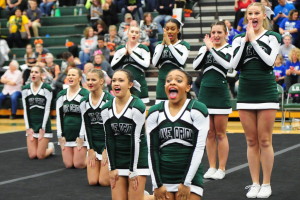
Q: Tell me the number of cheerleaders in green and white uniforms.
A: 9